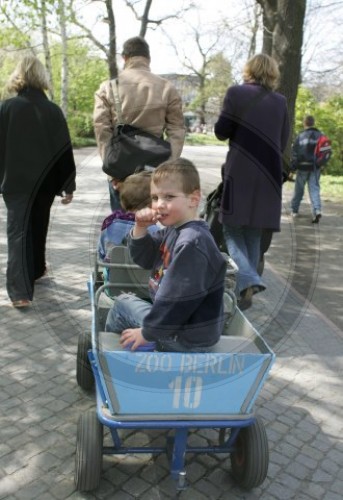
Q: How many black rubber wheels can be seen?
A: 3